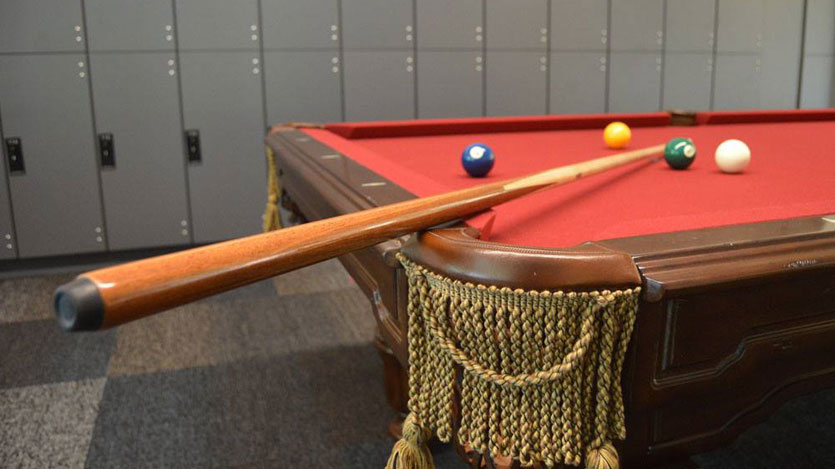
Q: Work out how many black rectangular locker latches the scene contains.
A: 3